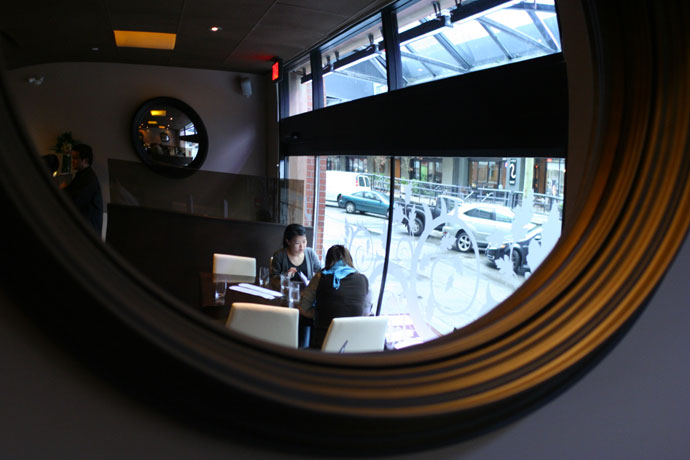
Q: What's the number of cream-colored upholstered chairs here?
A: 3